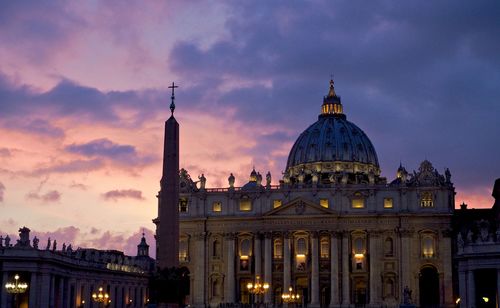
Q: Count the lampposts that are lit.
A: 4